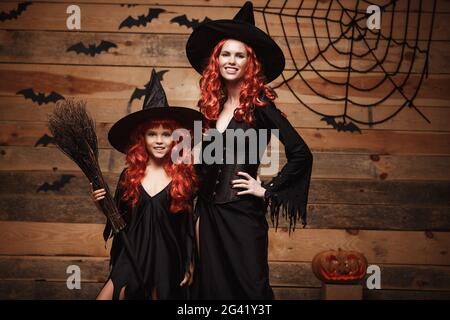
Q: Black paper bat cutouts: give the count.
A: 9